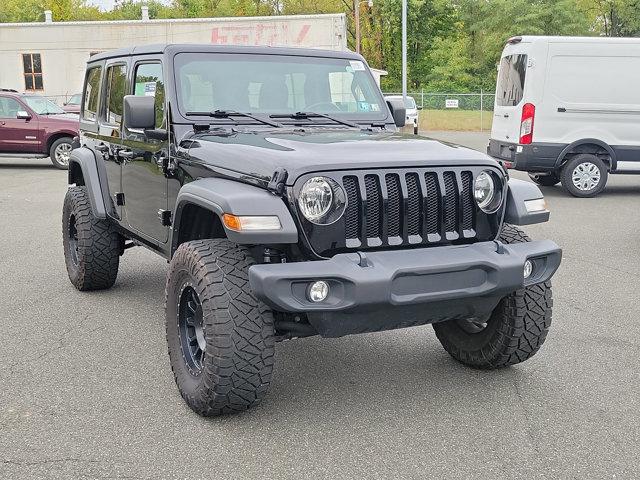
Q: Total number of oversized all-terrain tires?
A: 3